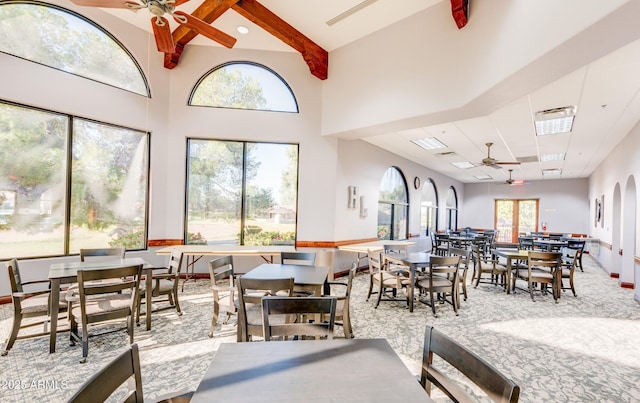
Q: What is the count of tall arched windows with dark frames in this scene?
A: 3